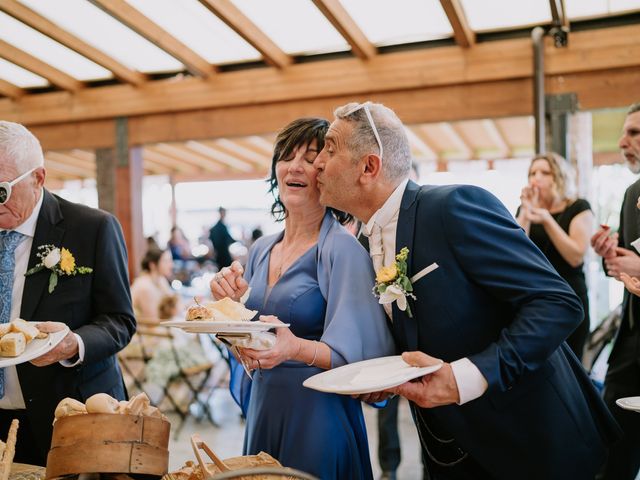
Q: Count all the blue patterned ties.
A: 1